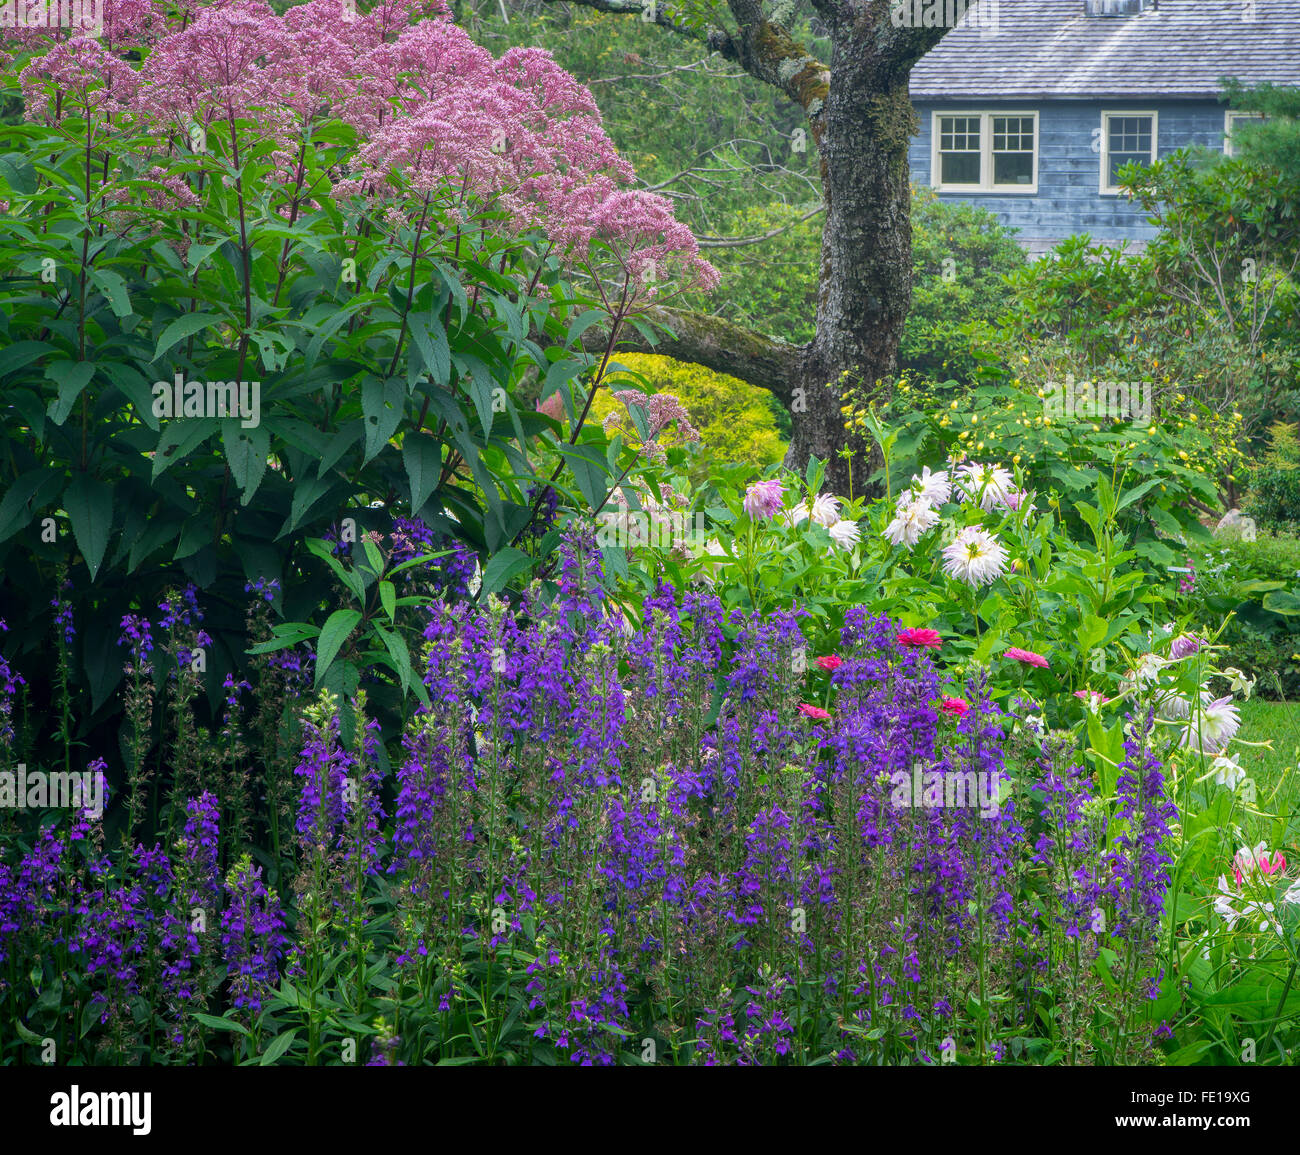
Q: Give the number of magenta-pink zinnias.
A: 6